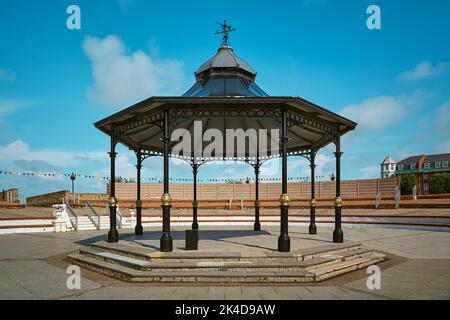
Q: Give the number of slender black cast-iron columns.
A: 8